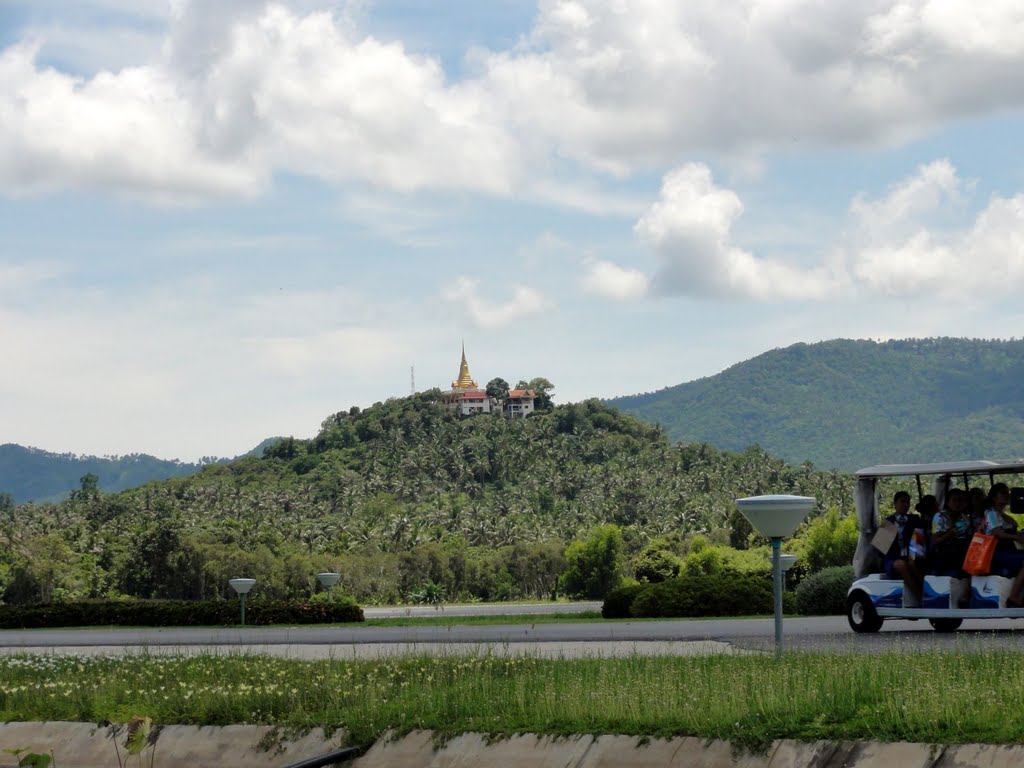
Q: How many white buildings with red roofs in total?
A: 2